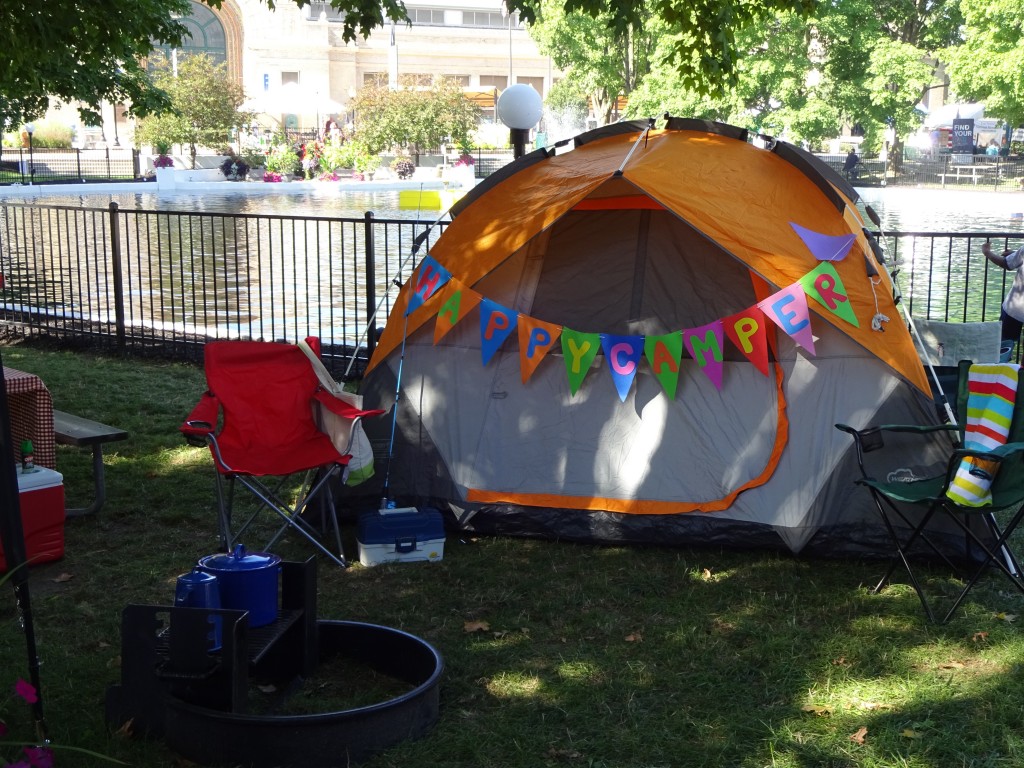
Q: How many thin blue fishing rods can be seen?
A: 1